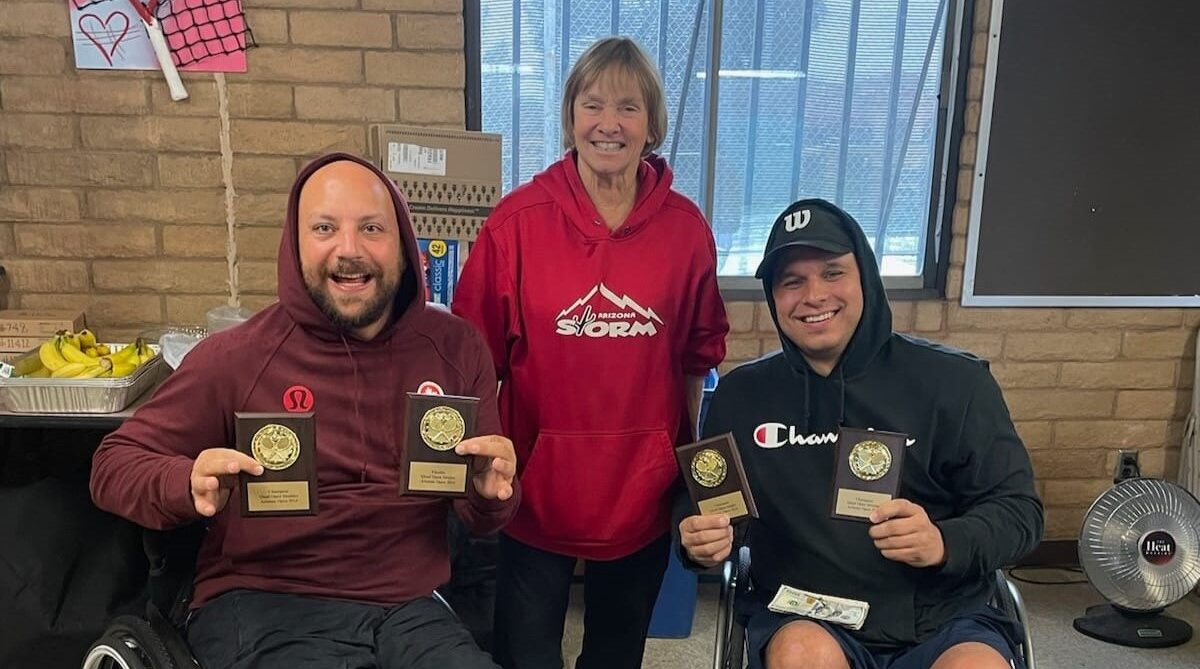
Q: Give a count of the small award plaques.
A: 4